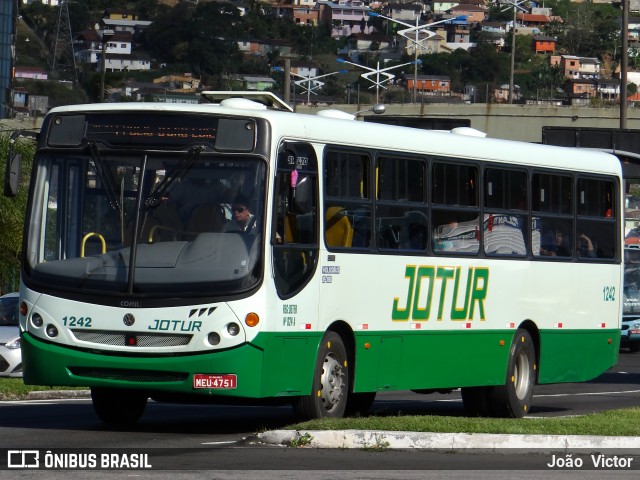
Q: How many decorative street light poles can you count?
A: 4